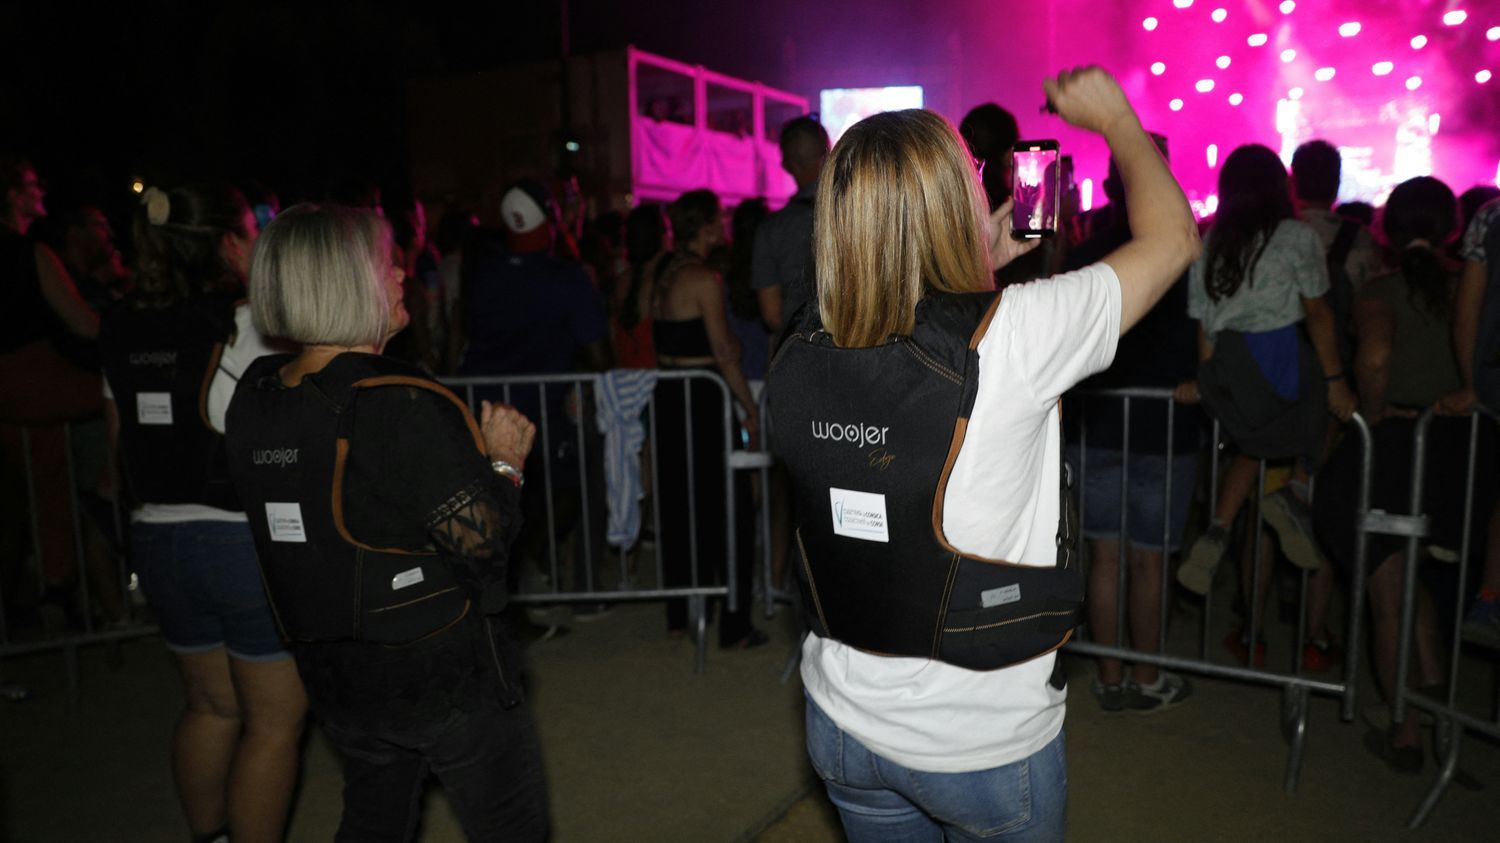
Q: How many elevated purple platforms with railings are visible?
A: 1